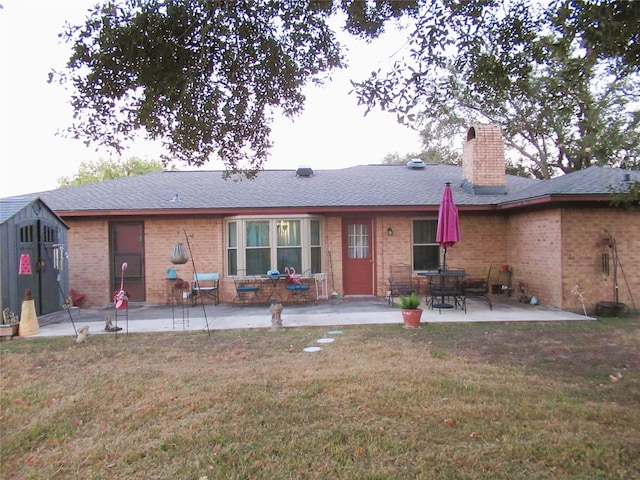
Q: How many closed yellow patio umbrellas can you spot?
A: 0